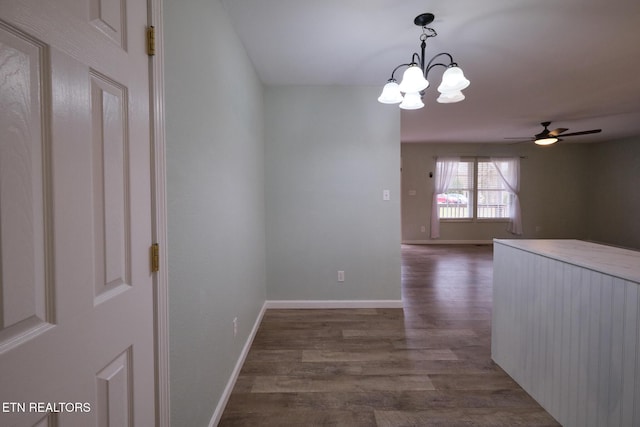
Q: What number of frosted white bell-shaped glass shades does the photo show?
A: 5